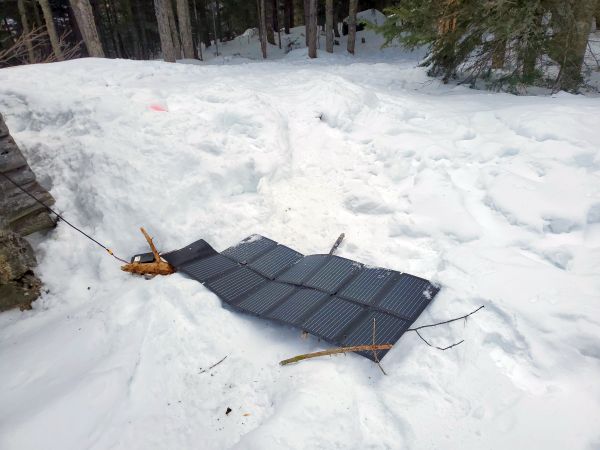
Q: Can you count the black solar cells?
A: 12